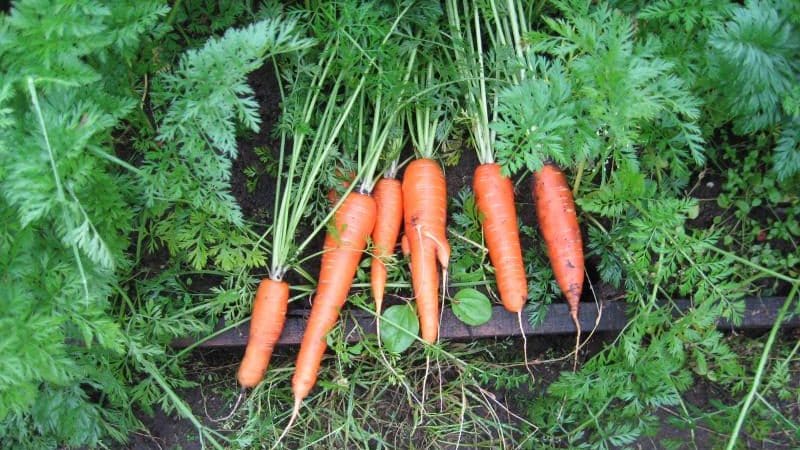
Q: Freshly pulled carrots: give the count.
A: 6